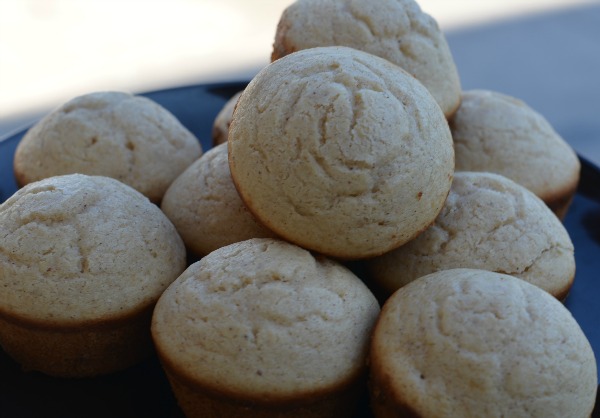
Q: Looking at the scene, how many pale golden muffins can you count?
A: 10